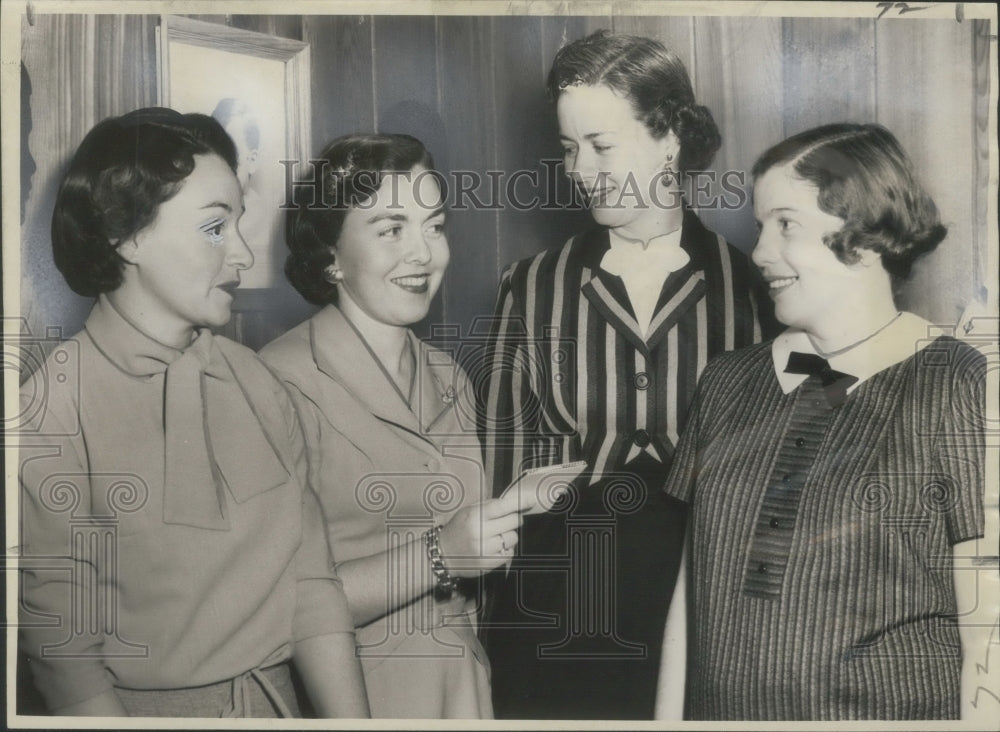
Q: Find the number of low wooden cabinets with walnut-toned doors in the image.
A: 0